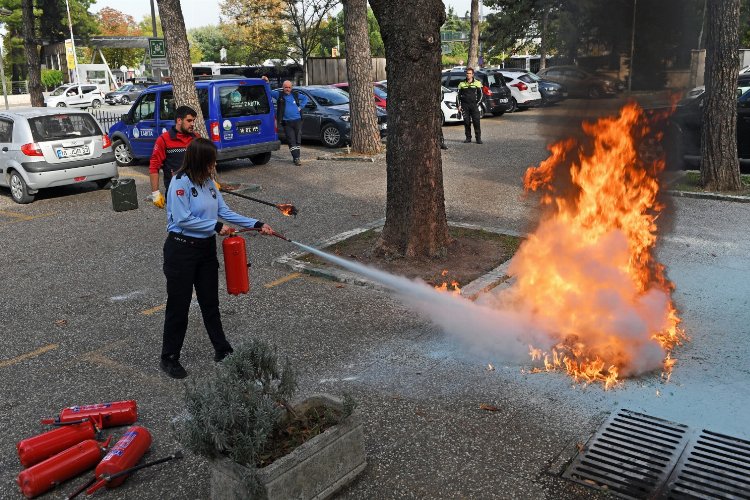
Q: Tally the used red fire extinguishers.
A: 4